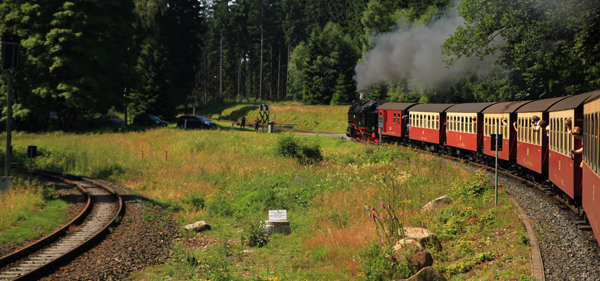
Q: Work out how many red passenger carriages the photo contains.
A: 7